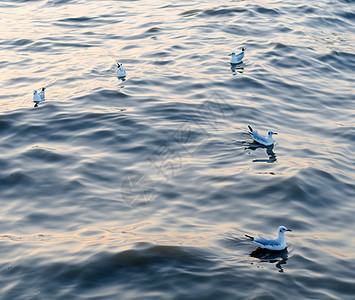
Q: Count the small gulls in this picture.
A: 5